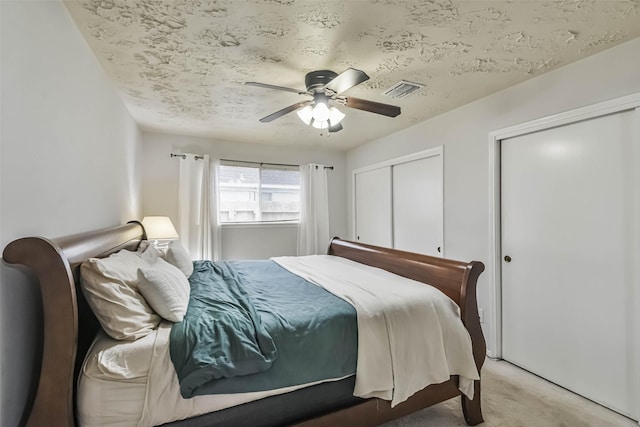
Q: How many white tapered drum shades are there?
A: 1